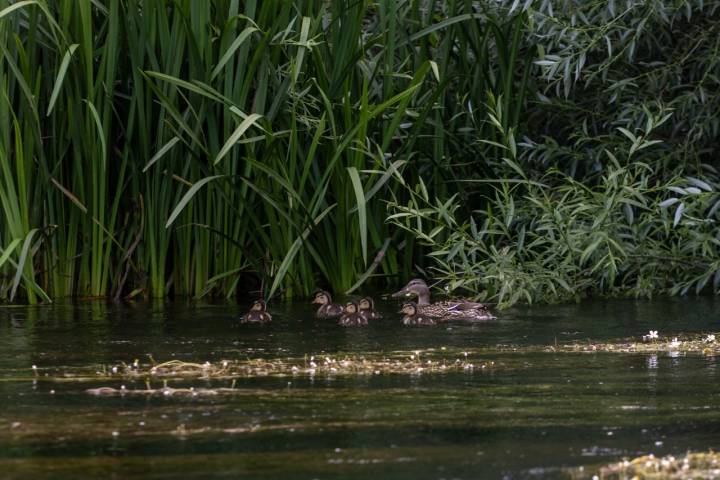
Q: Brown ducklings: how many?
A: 5